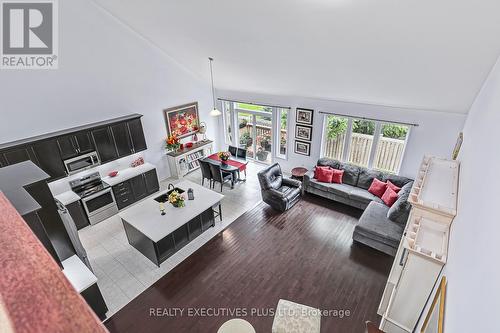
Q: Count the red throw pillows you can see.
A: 6